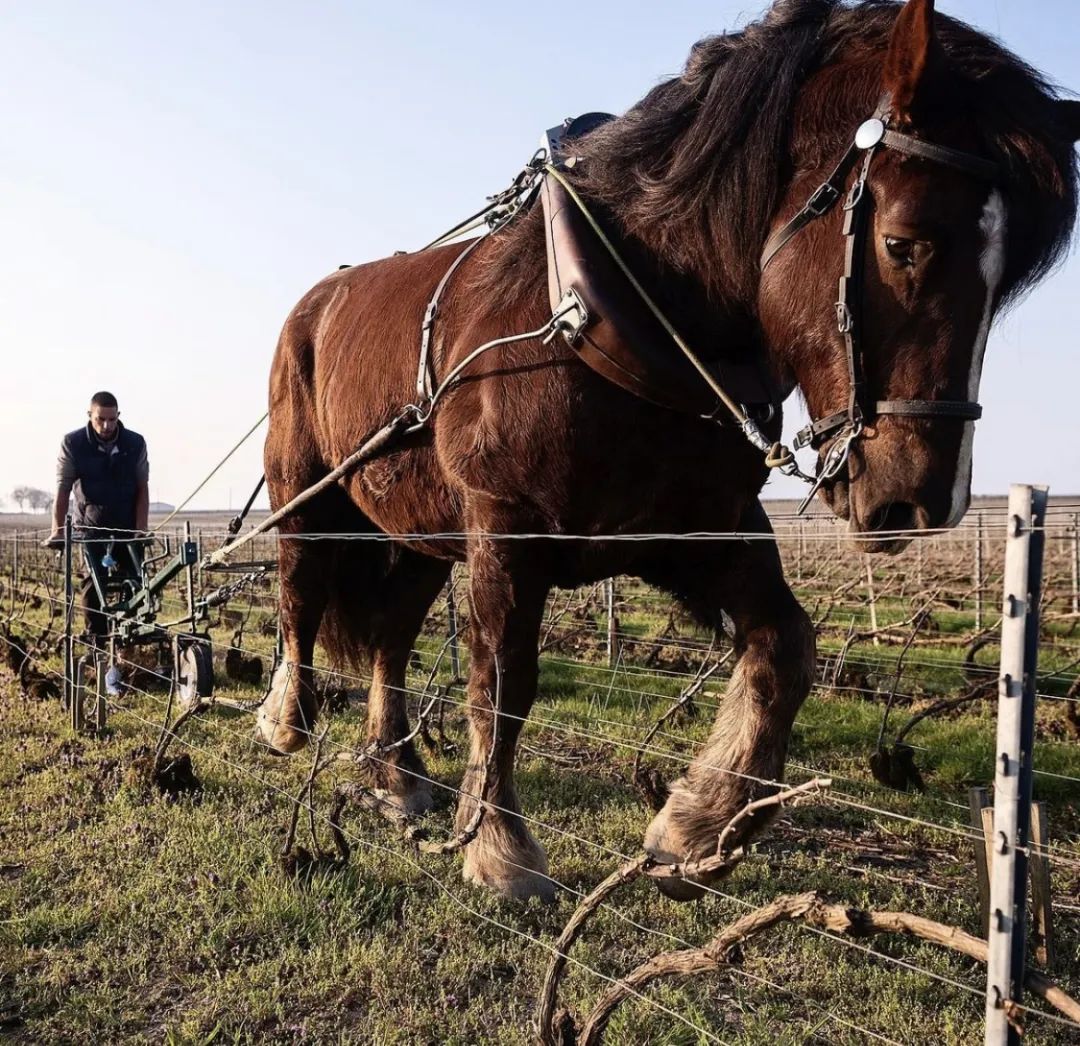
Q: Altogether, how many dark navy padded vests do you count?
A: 1